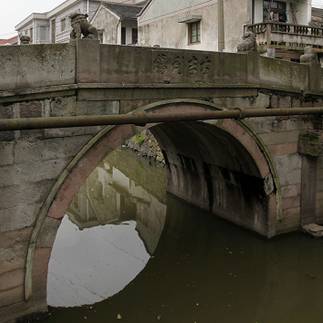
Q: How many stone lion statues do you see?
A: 2